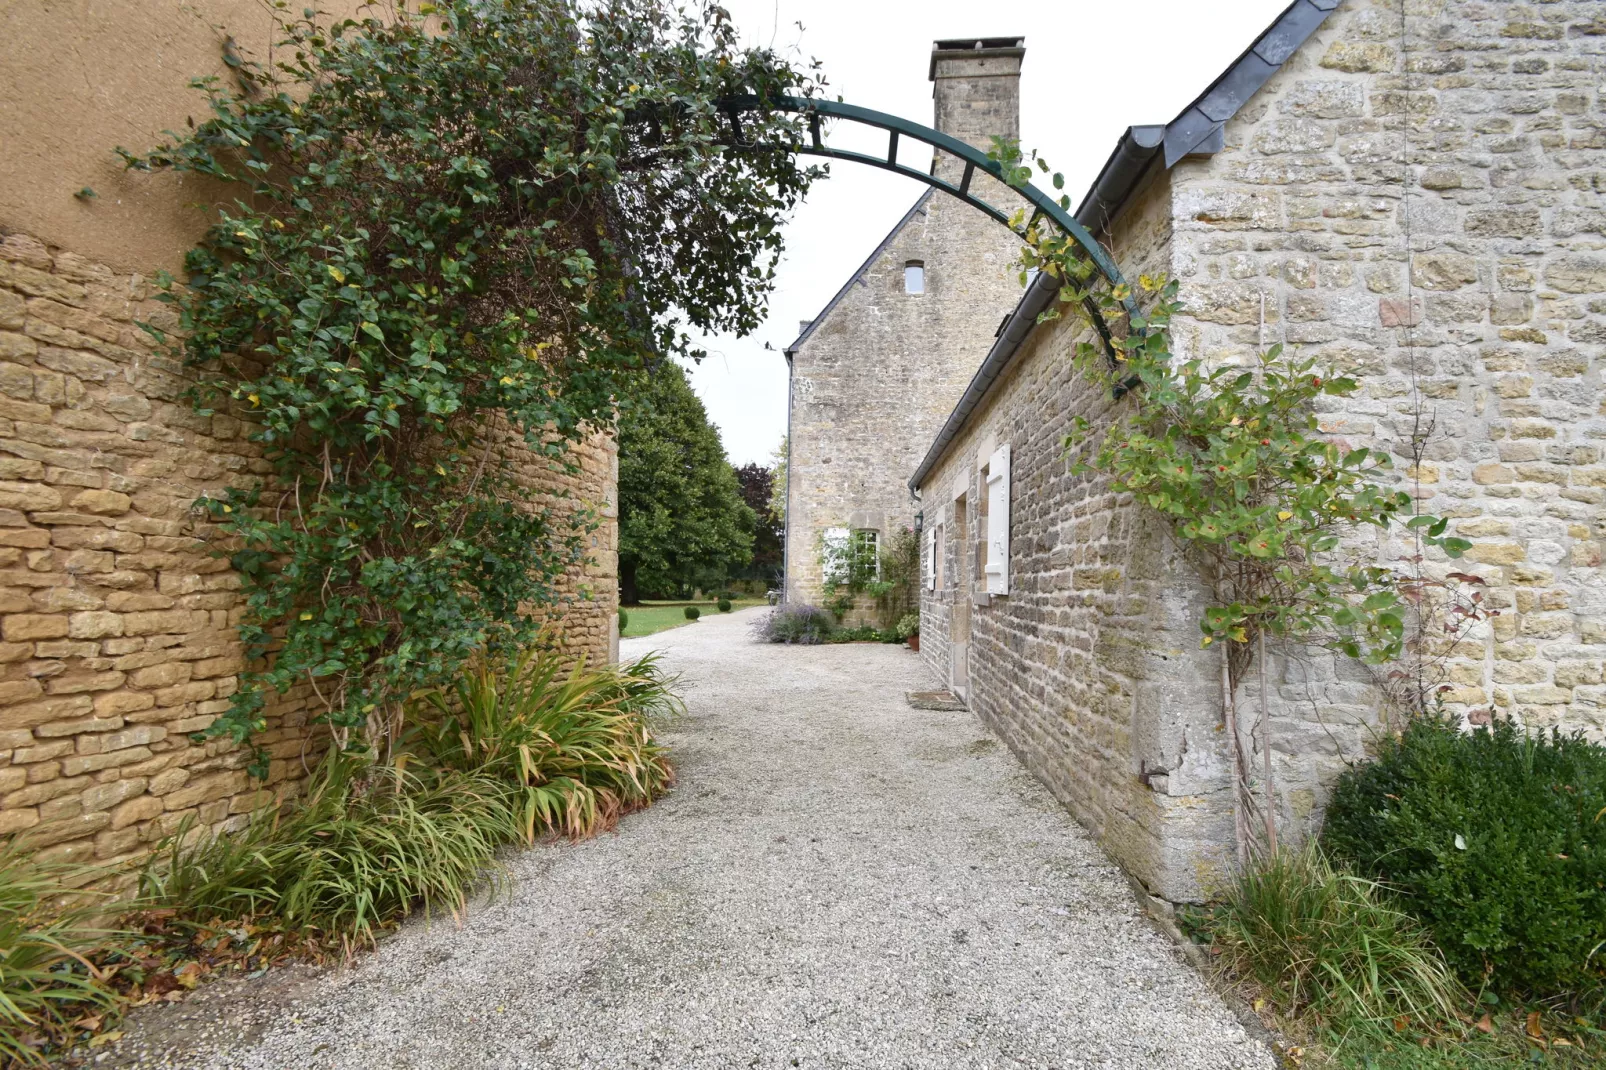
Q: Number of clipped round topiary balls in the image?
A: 3